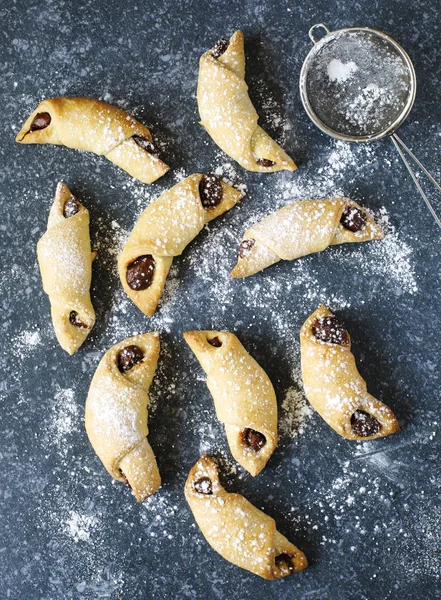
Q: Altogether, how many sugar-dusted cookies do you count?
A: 9